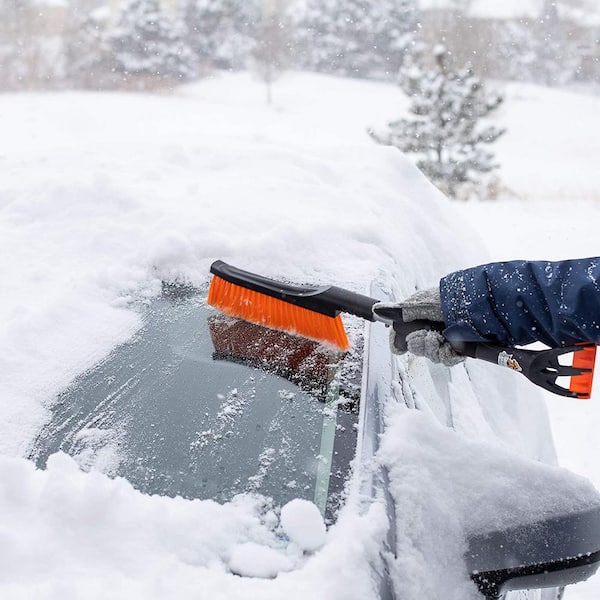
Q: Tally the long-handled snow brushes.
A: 1